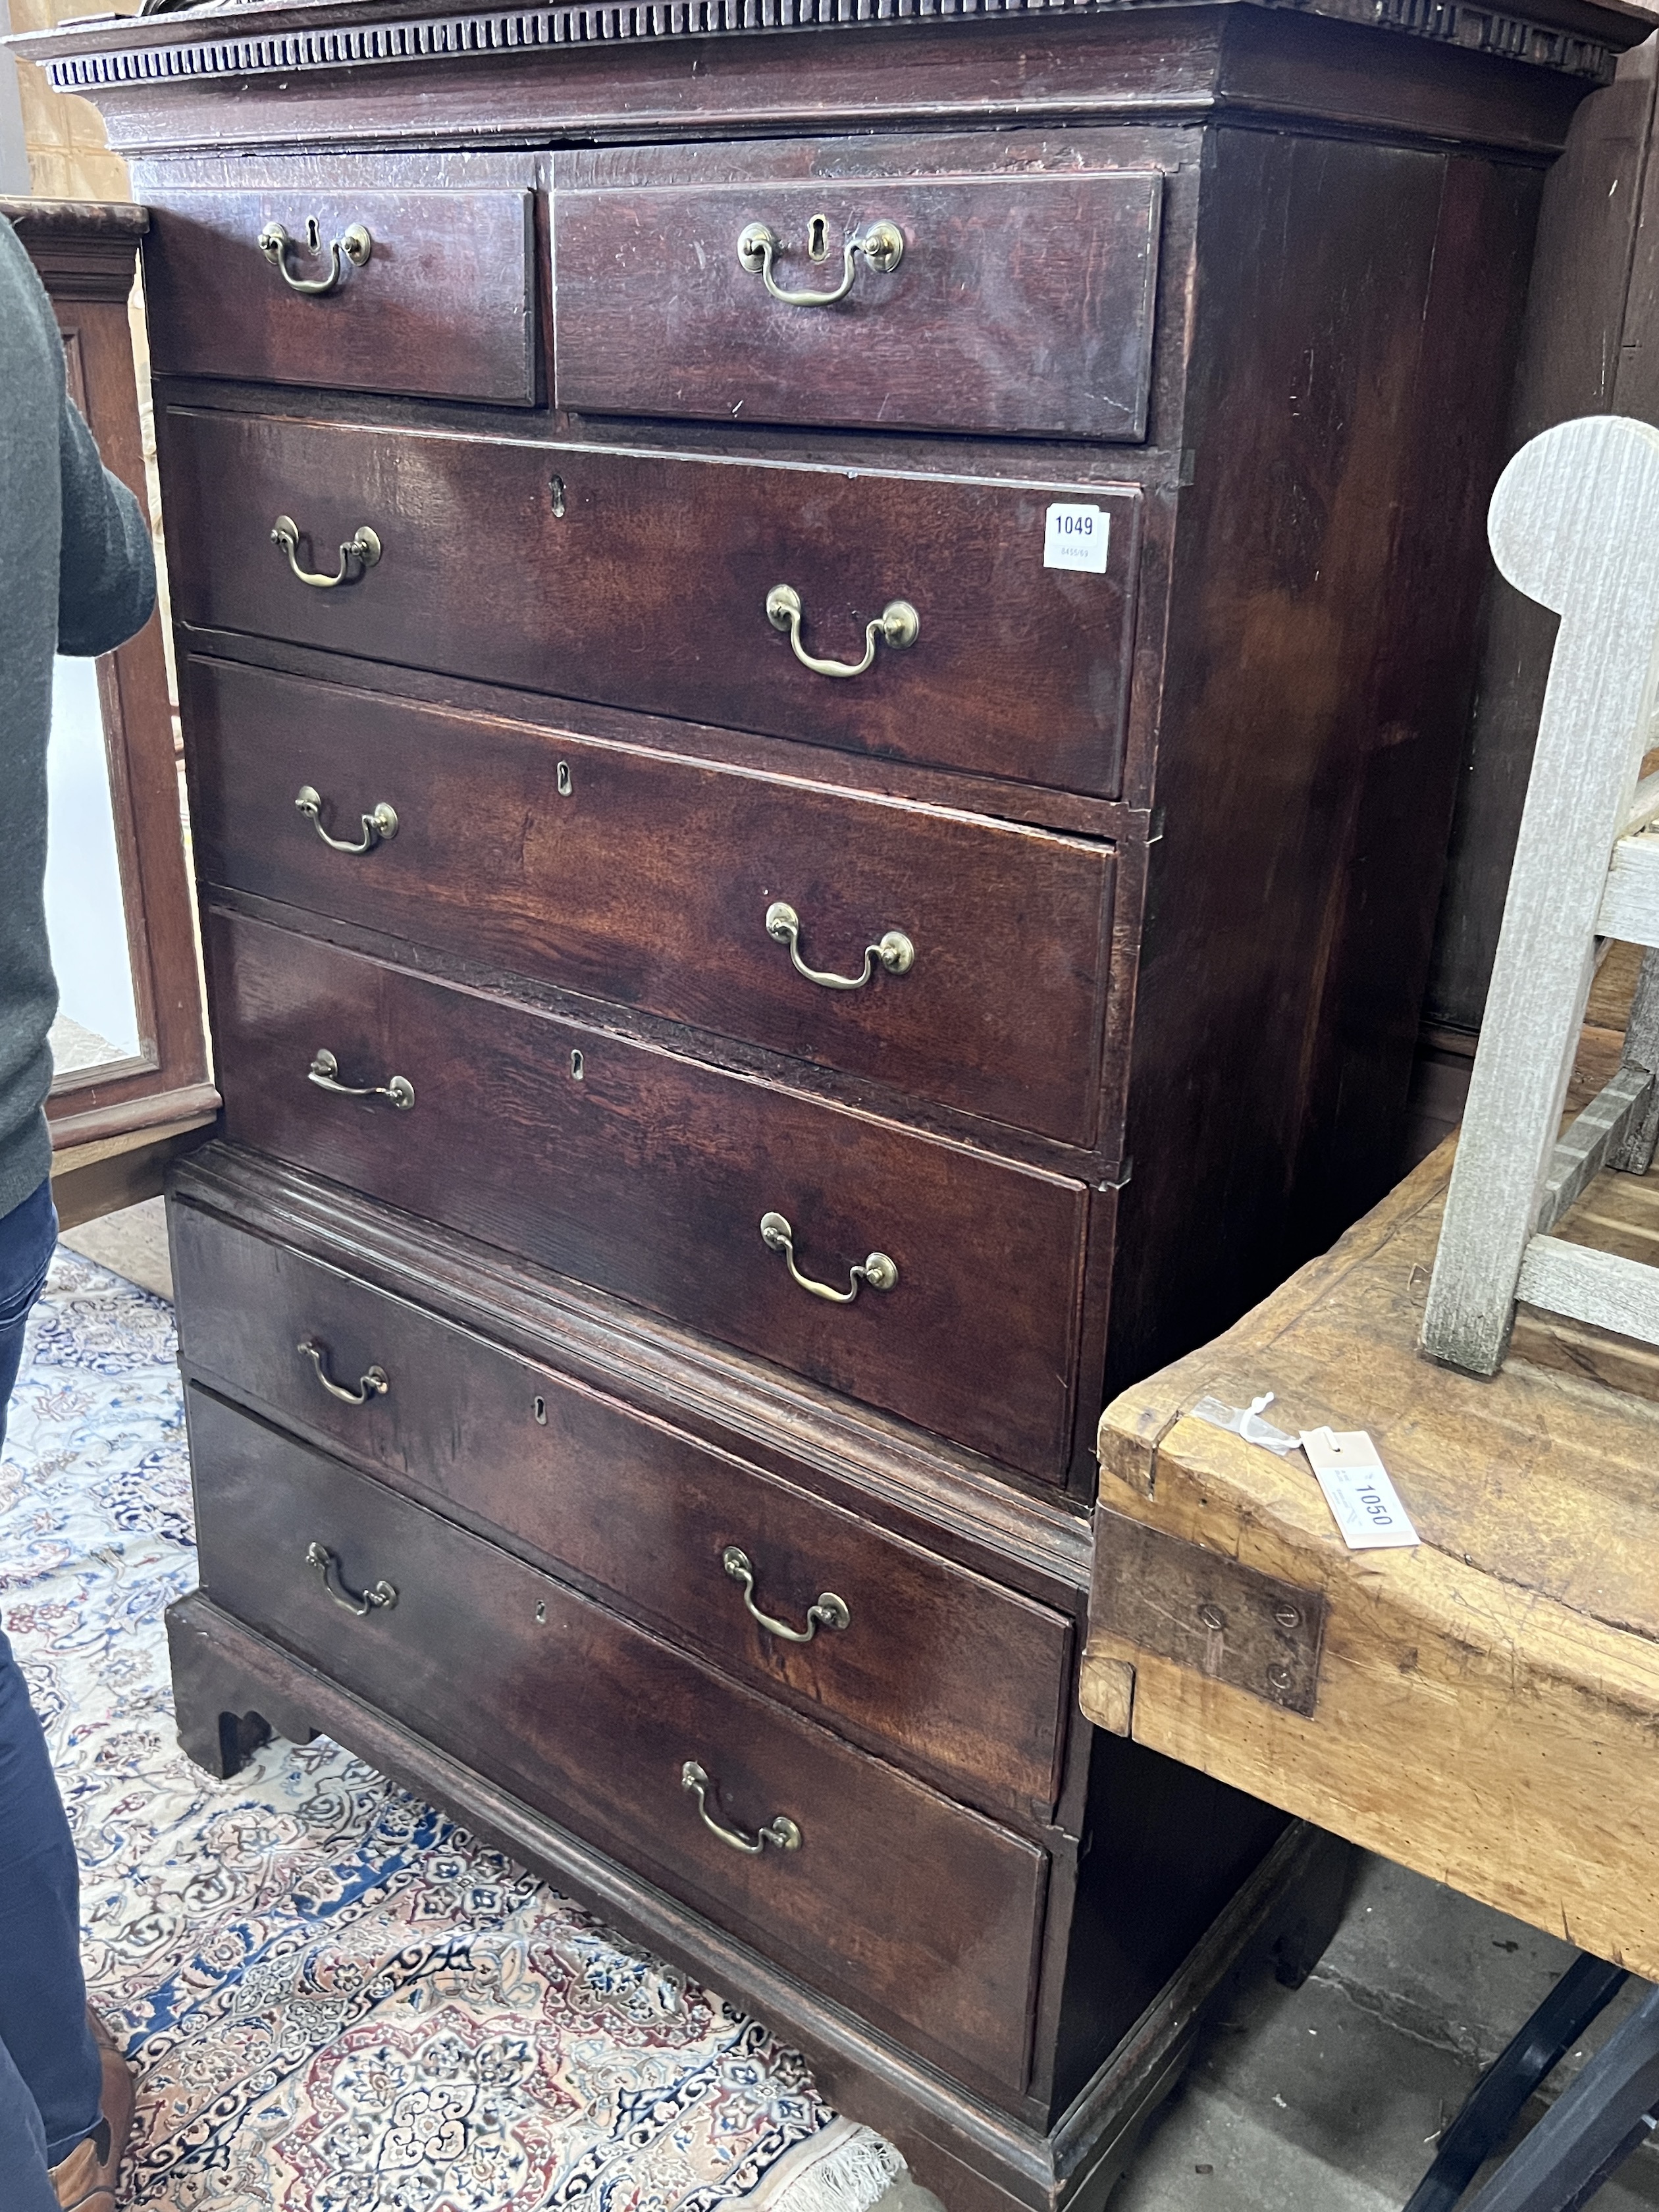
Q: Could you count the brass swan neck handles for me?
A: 12